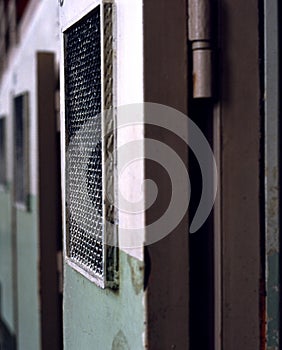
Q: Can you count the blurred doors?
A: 2